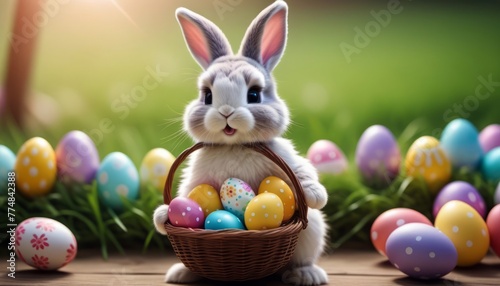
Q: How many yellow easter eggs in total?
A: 7